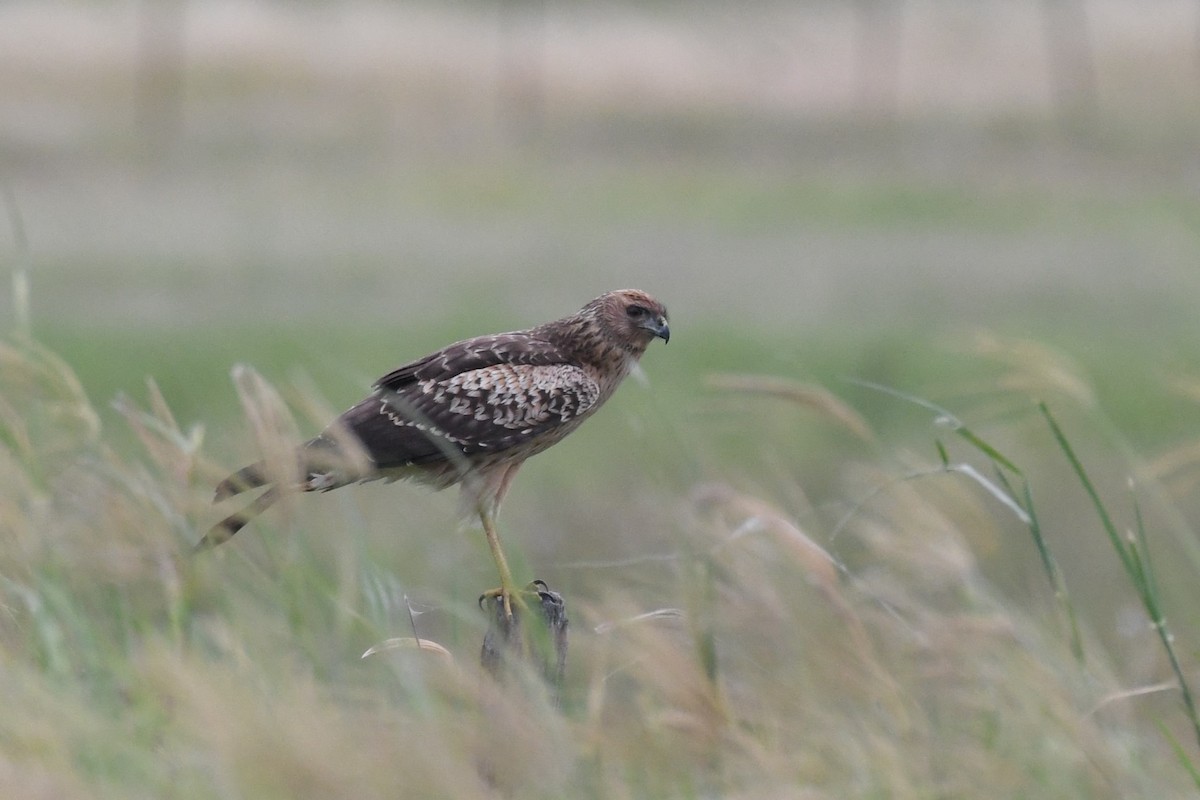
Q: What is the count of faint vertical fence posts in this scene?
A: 4